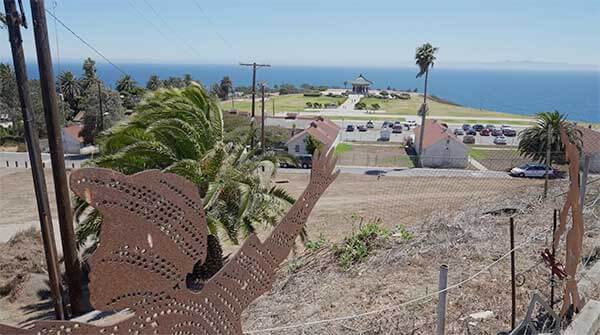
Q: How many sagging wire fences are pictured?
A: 1